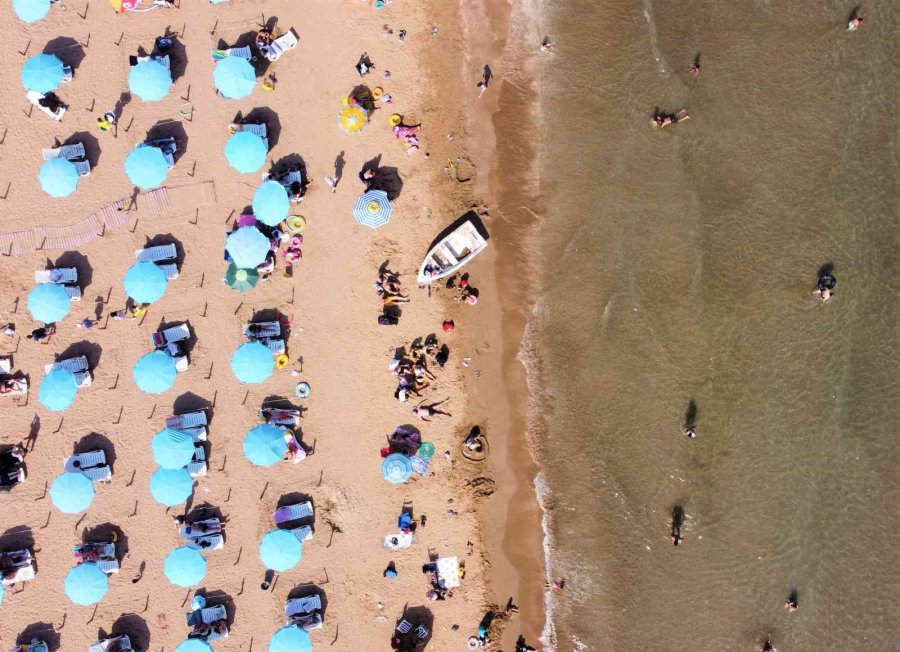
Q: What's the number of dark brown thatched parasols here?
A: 0